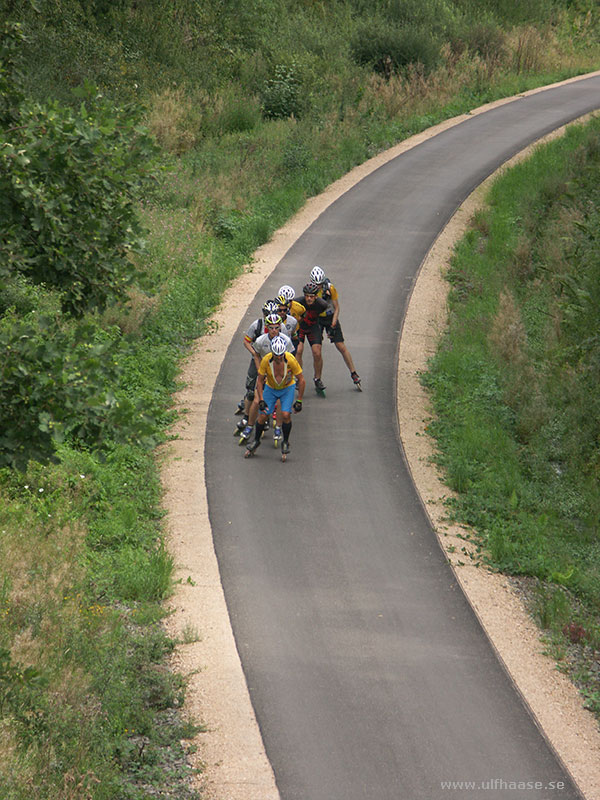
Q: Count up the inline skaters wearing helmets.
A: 7